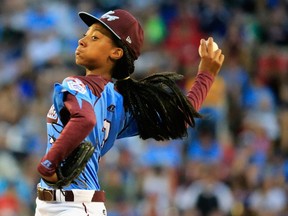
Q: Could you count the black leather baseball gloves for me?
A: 1